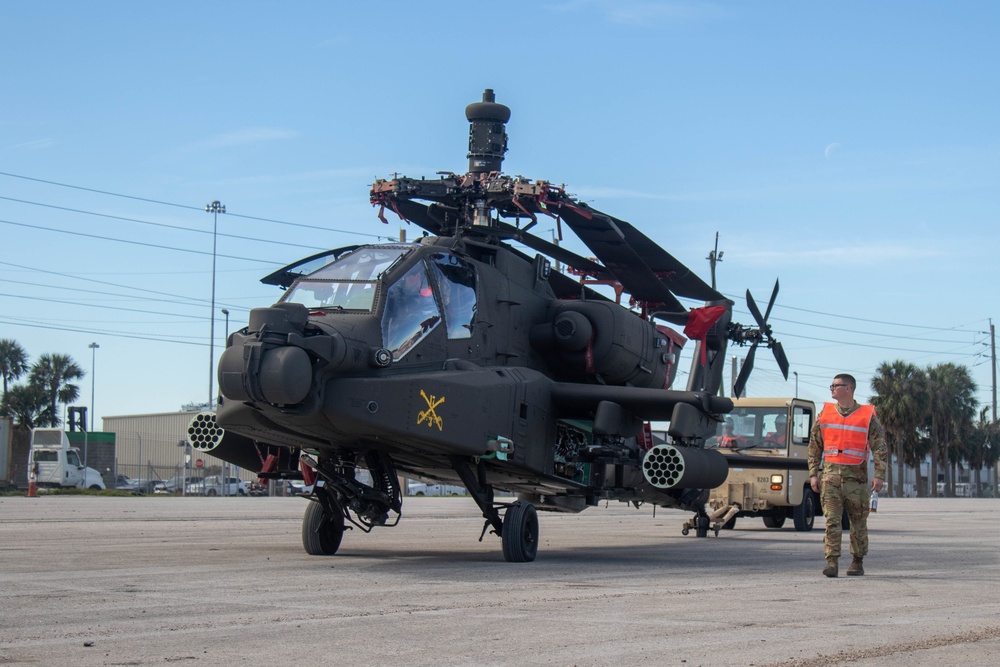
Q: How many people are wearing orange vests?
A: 3